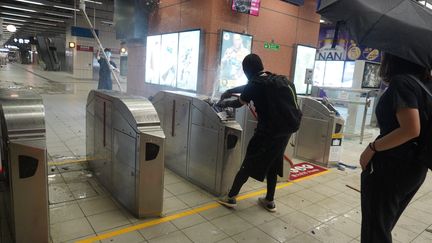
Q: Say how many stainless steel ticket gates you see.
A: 5